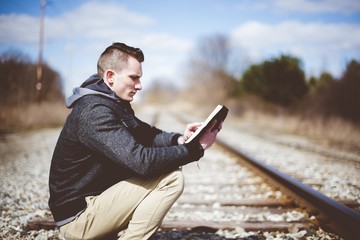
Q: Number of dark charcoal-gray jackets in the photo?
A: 1